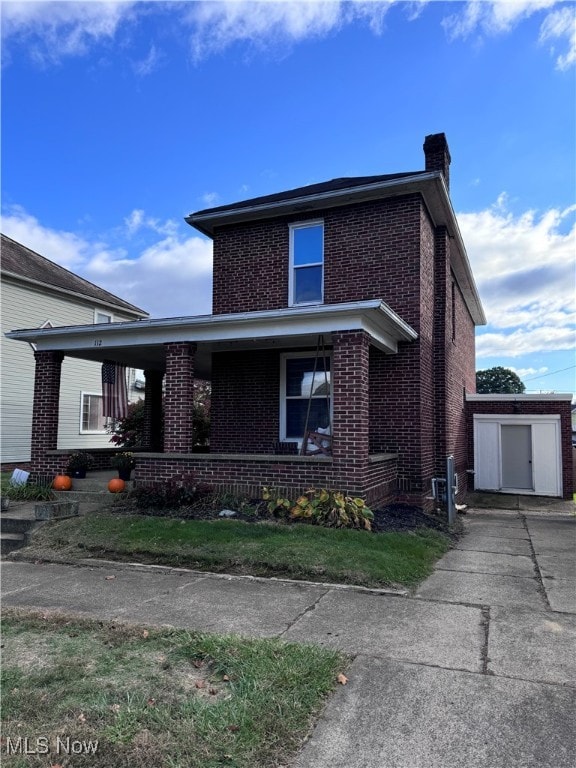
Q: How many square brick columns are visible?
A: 4